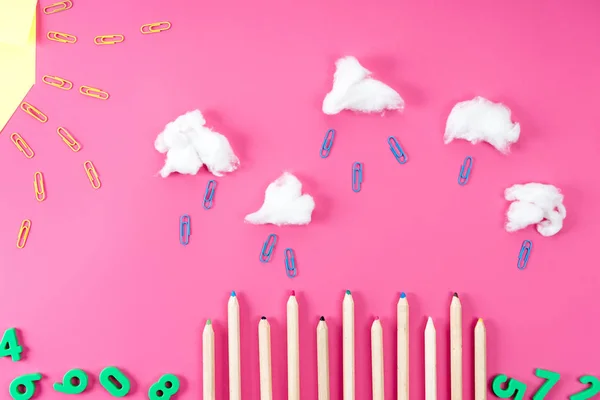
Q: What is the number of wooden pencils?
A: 11